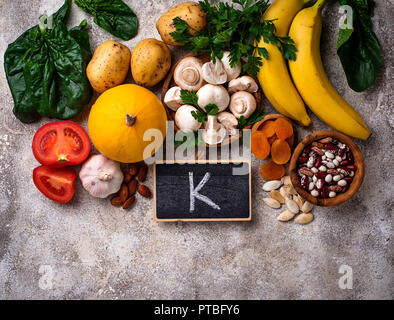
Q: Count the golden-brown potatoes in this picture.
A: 3